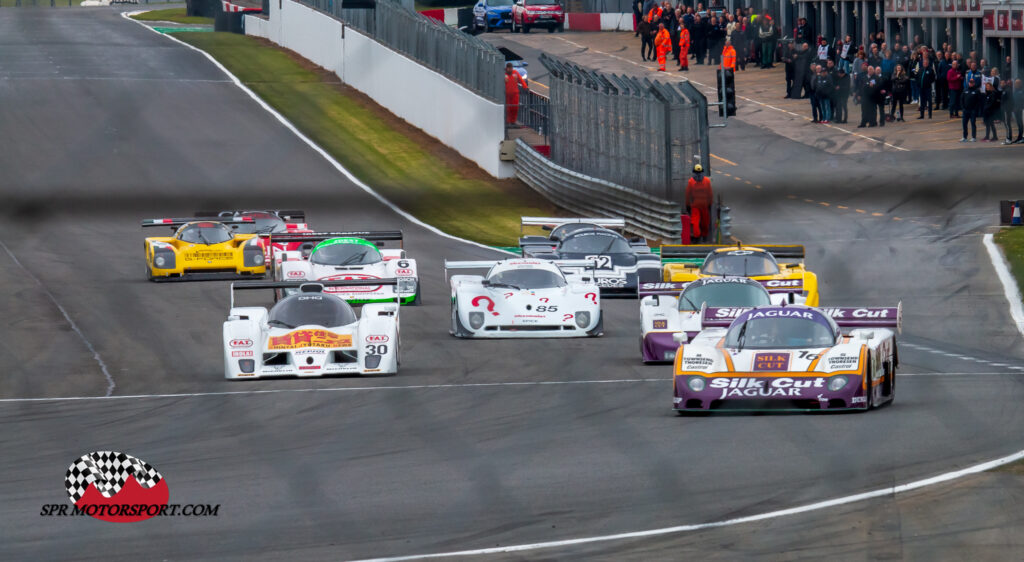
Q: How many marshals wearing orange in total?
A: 6